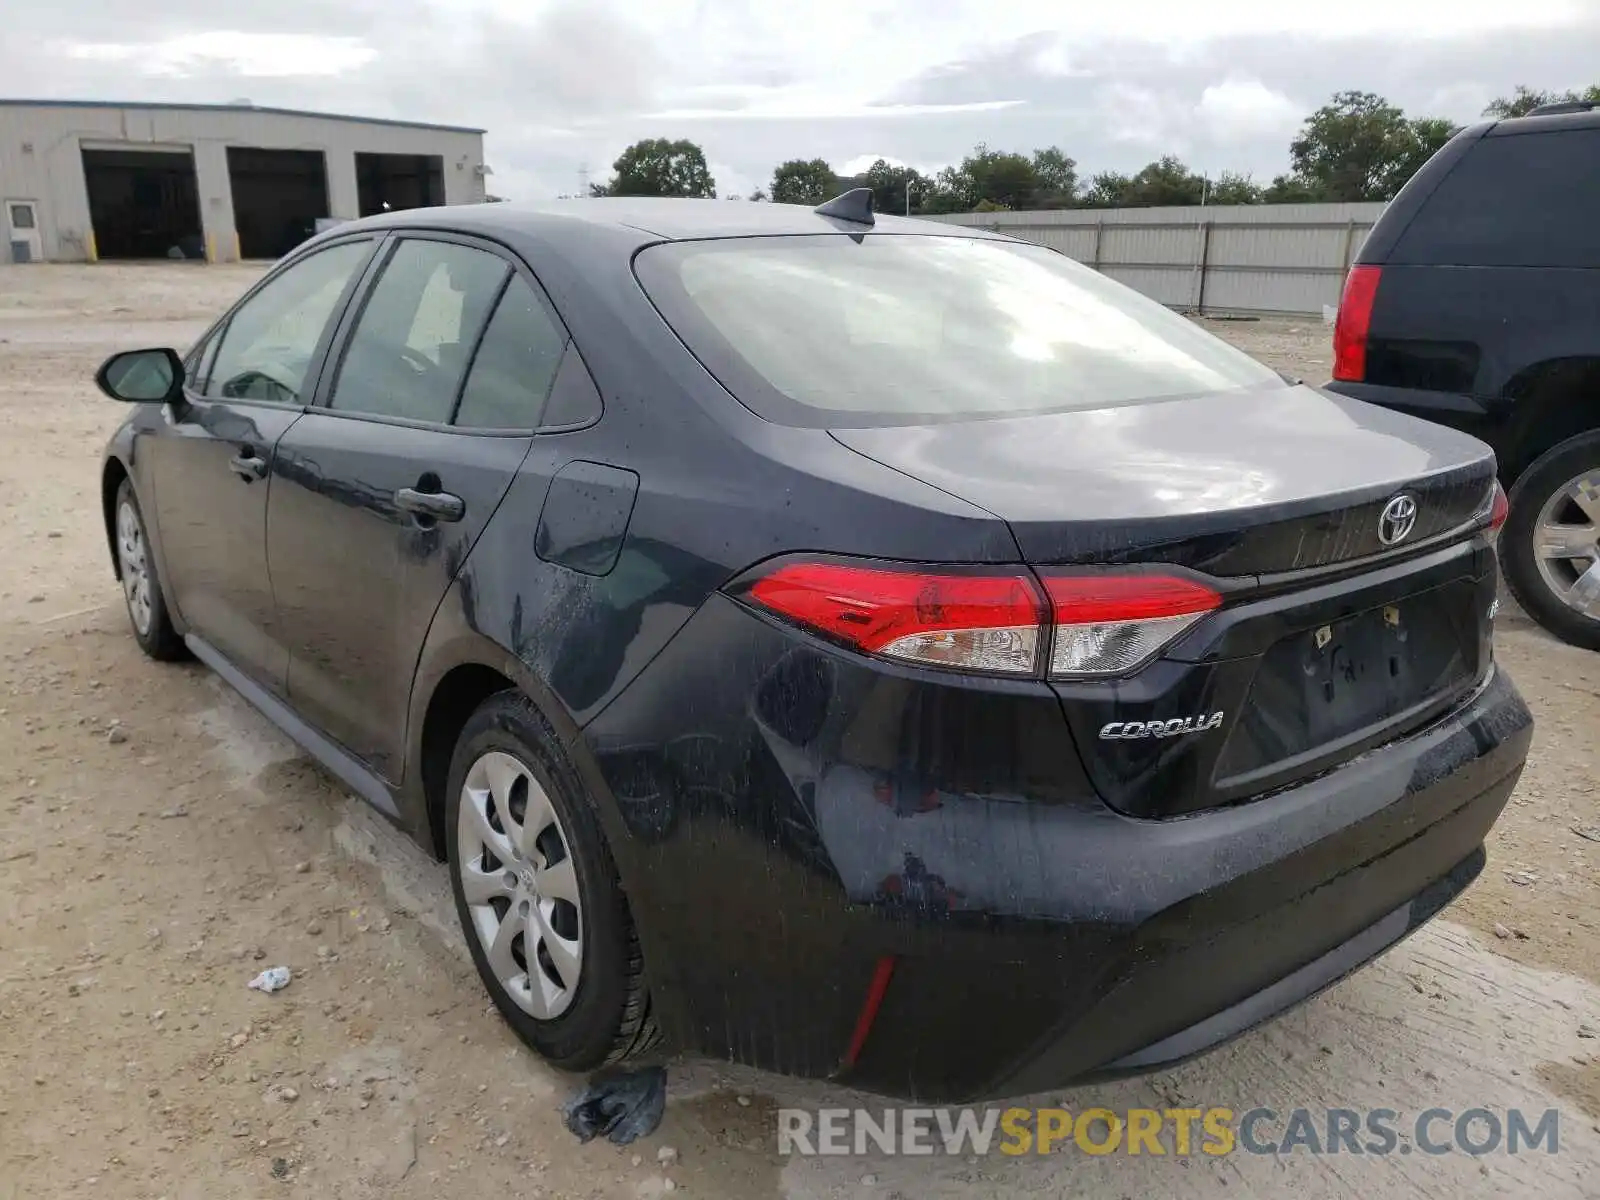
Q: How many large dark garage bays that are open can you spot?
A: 3